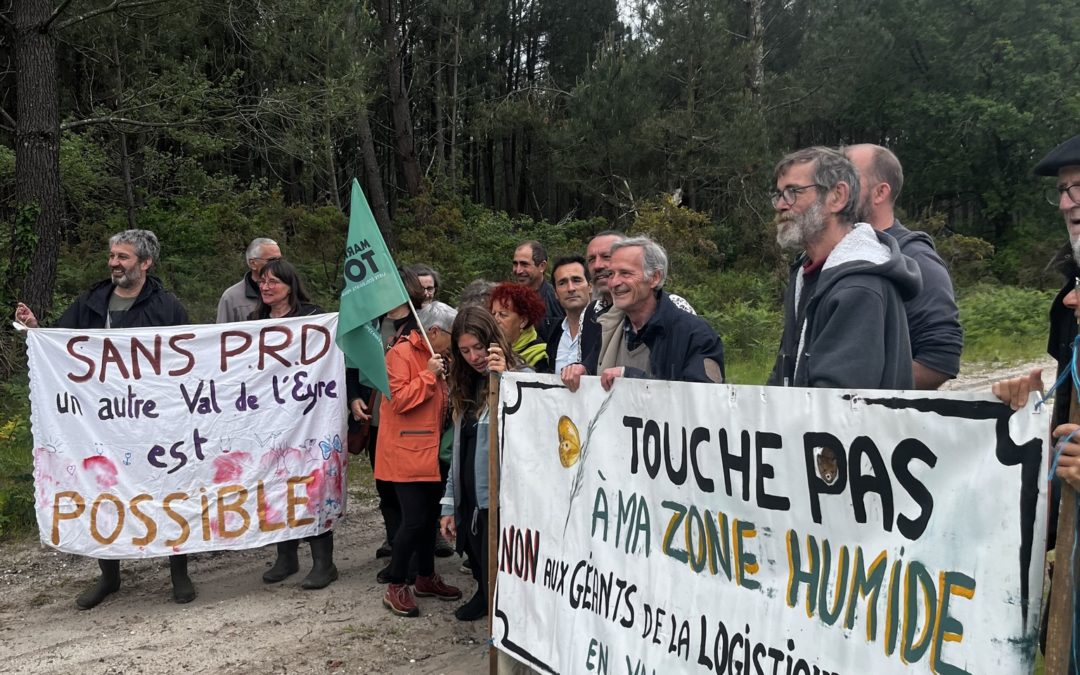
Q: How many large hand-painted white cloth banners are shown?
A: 2